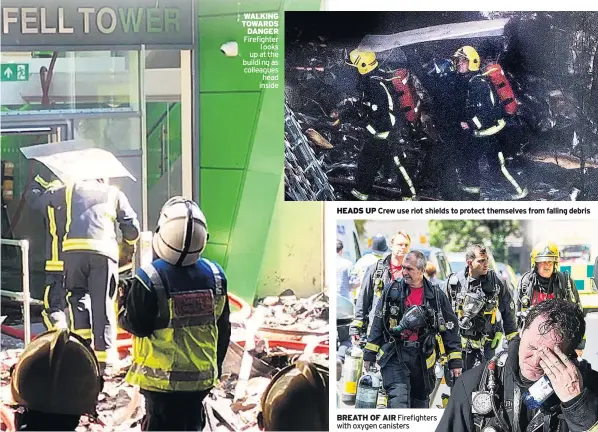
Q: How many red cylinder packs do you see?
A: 2